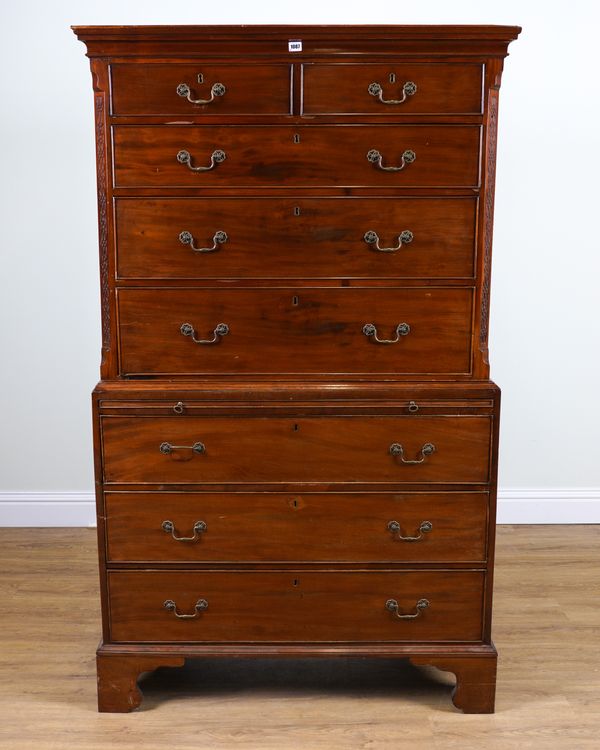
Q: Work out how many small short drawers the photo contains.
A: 2